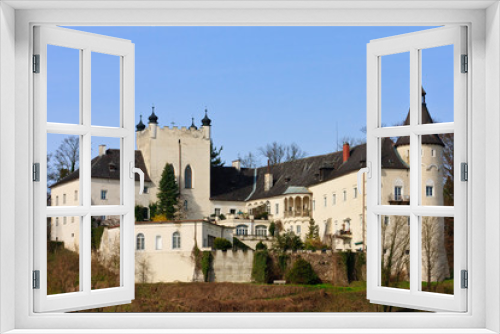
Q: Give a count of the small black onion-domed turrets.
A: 4